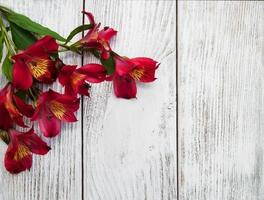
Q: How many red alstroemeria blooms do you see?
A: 7